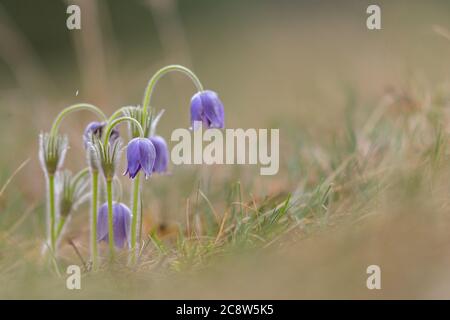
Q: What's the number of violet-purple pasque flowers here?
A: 5